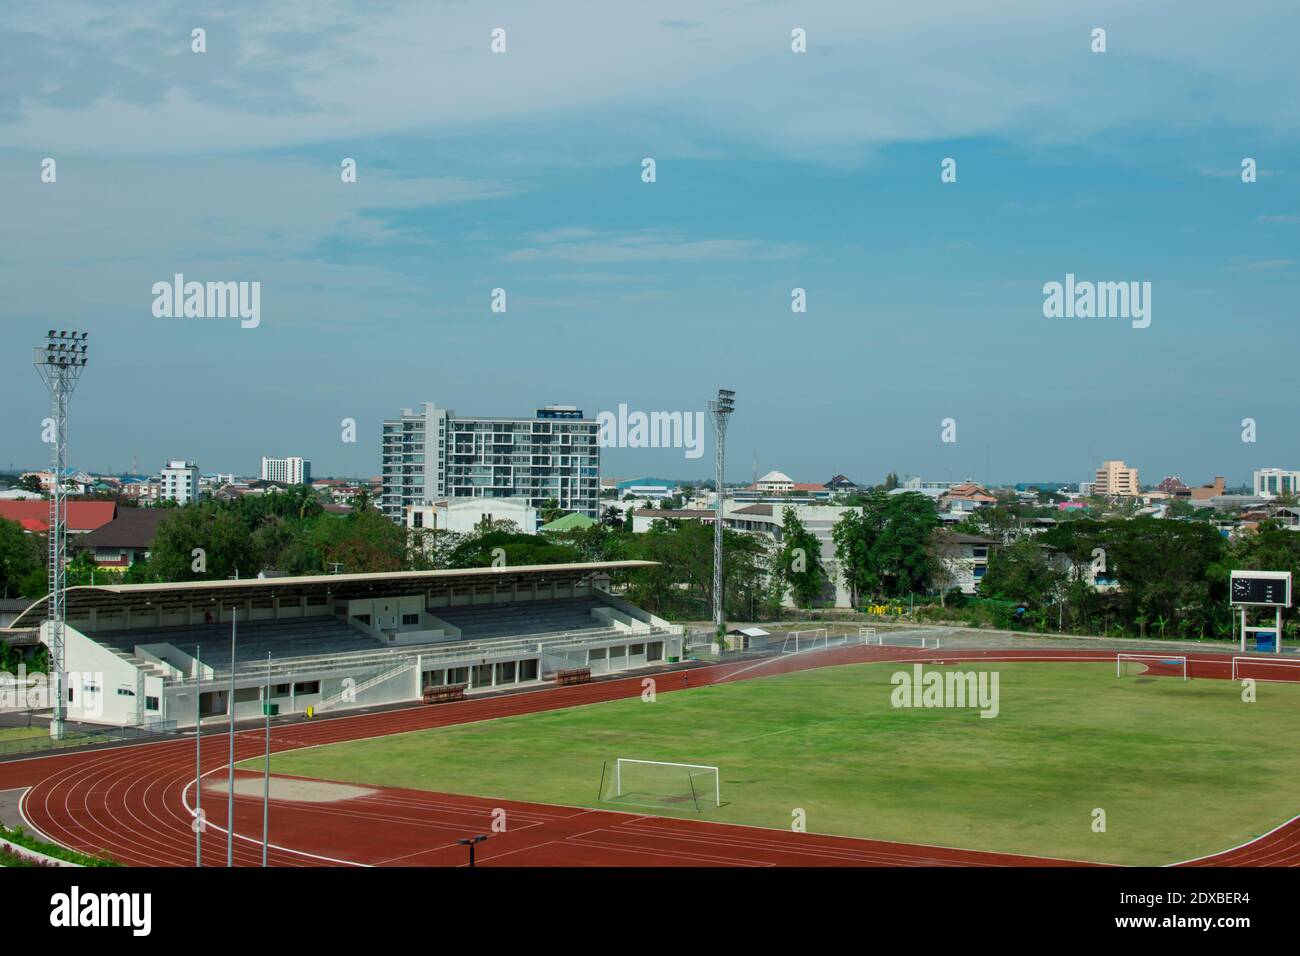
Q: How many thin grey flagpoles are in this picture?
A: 3